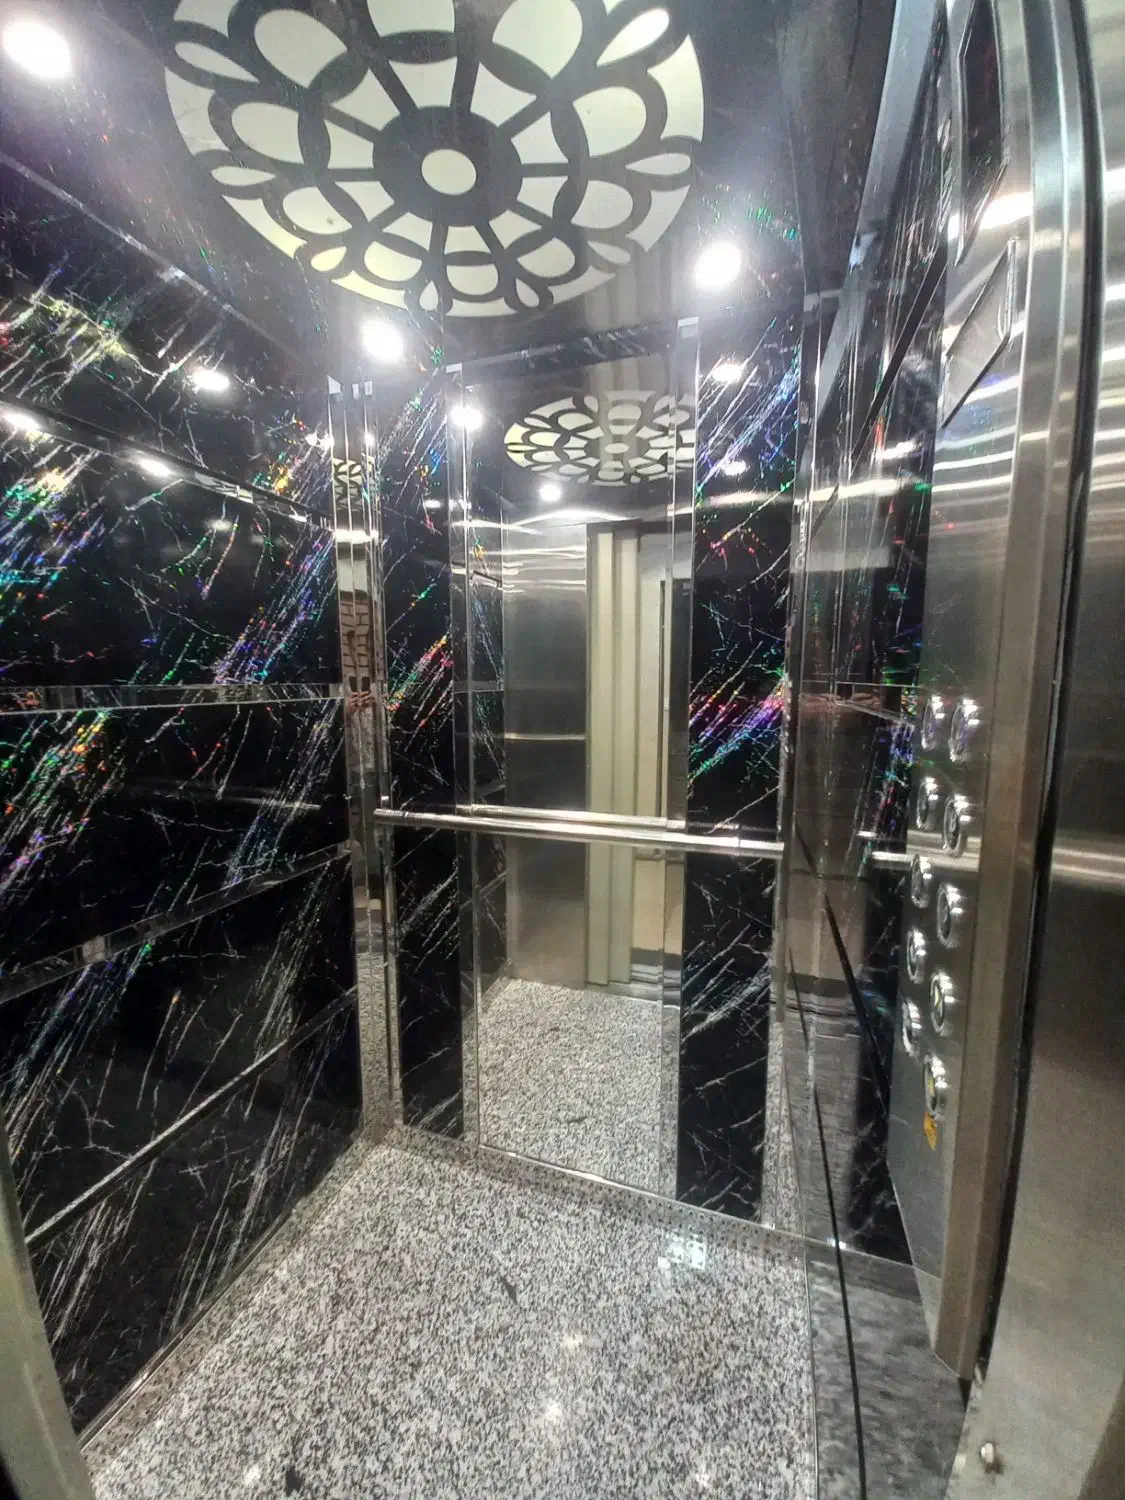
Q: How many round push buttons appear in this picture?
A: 10